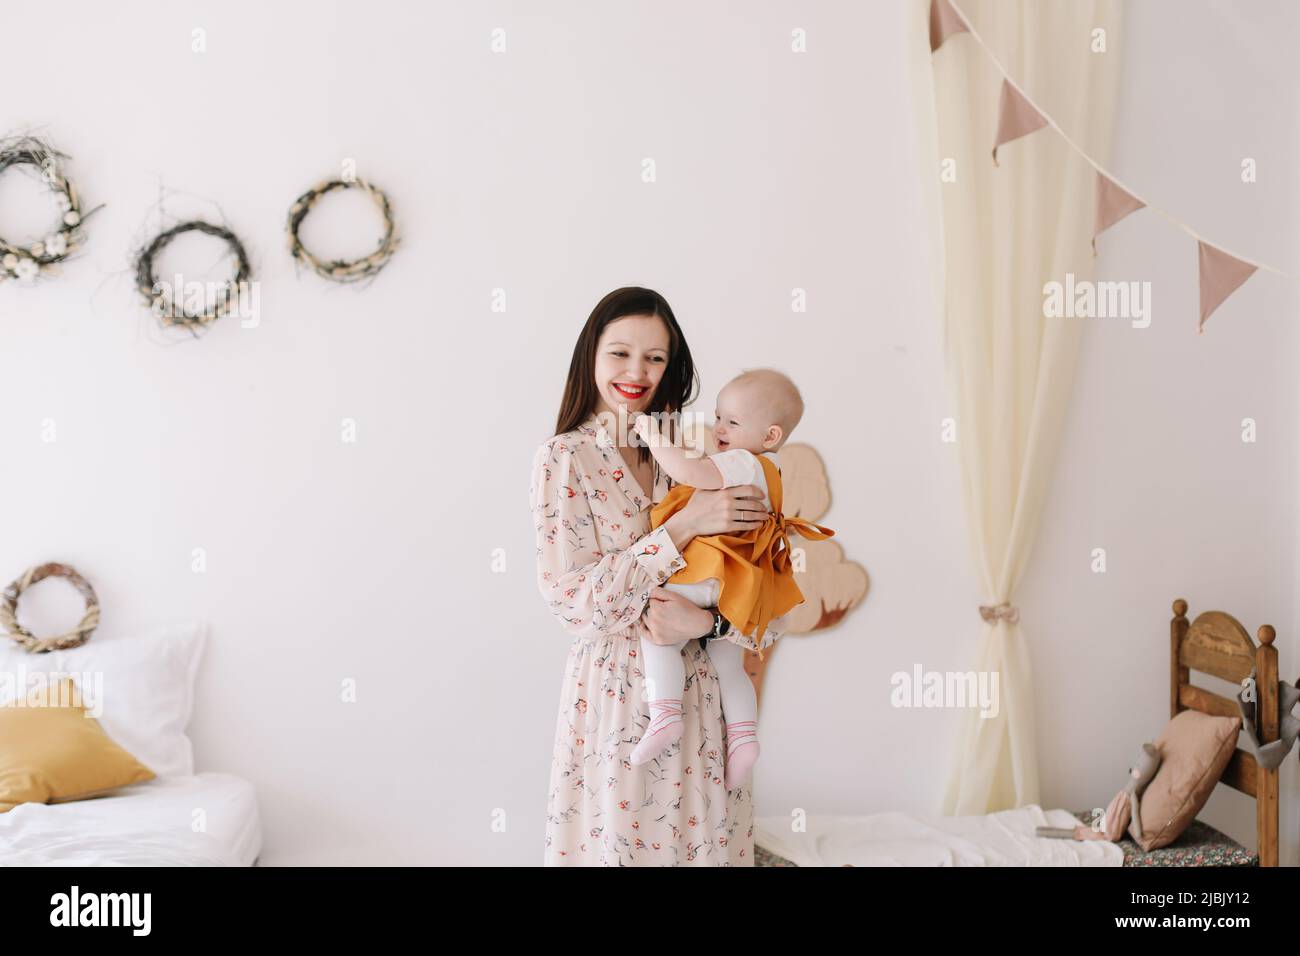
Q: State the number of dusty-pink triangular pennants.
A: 4